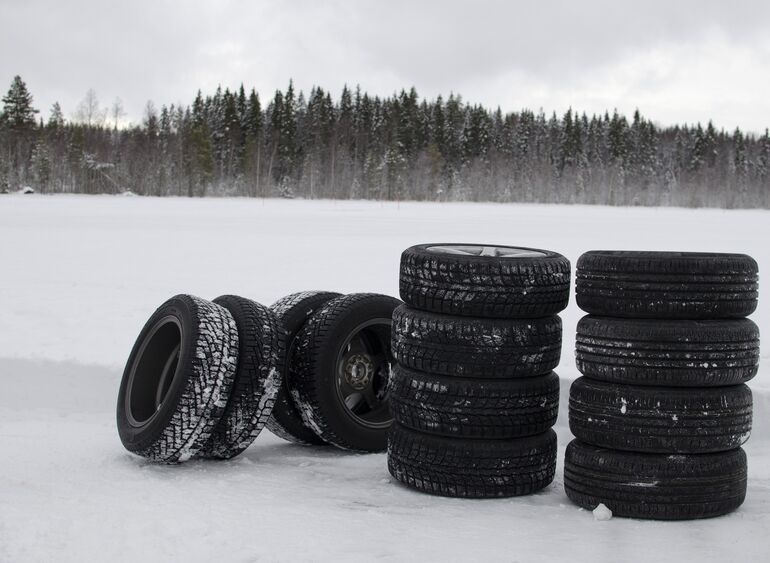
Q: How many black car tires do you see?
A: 12